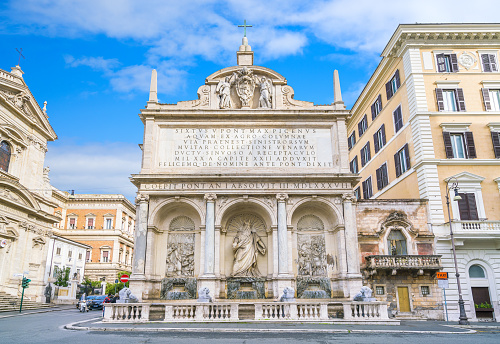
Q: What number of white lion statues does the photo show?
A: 4